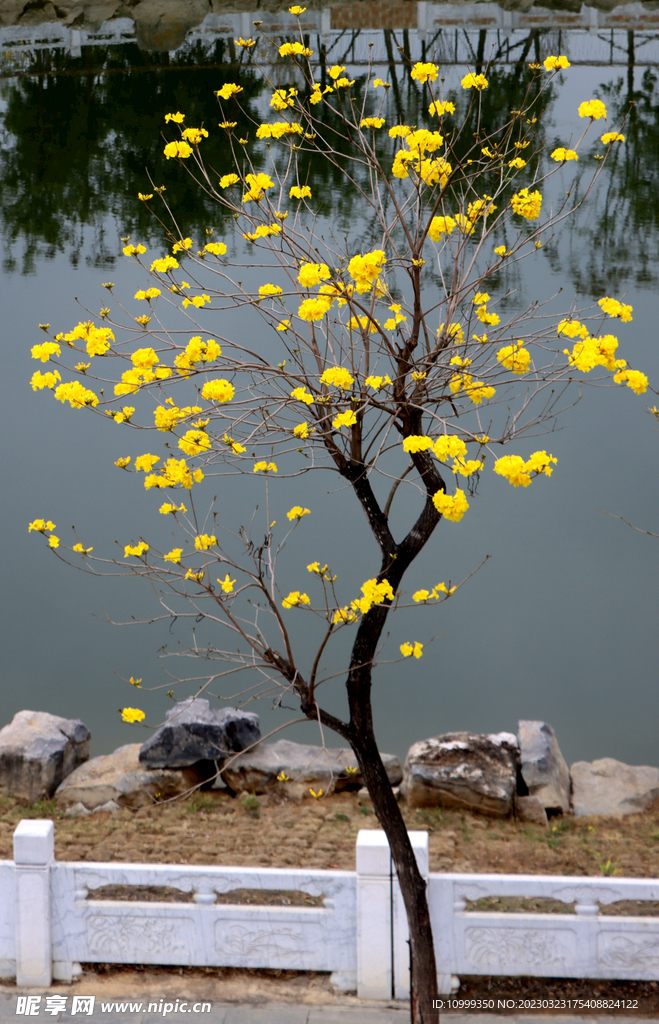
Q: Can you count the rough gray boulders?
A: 7